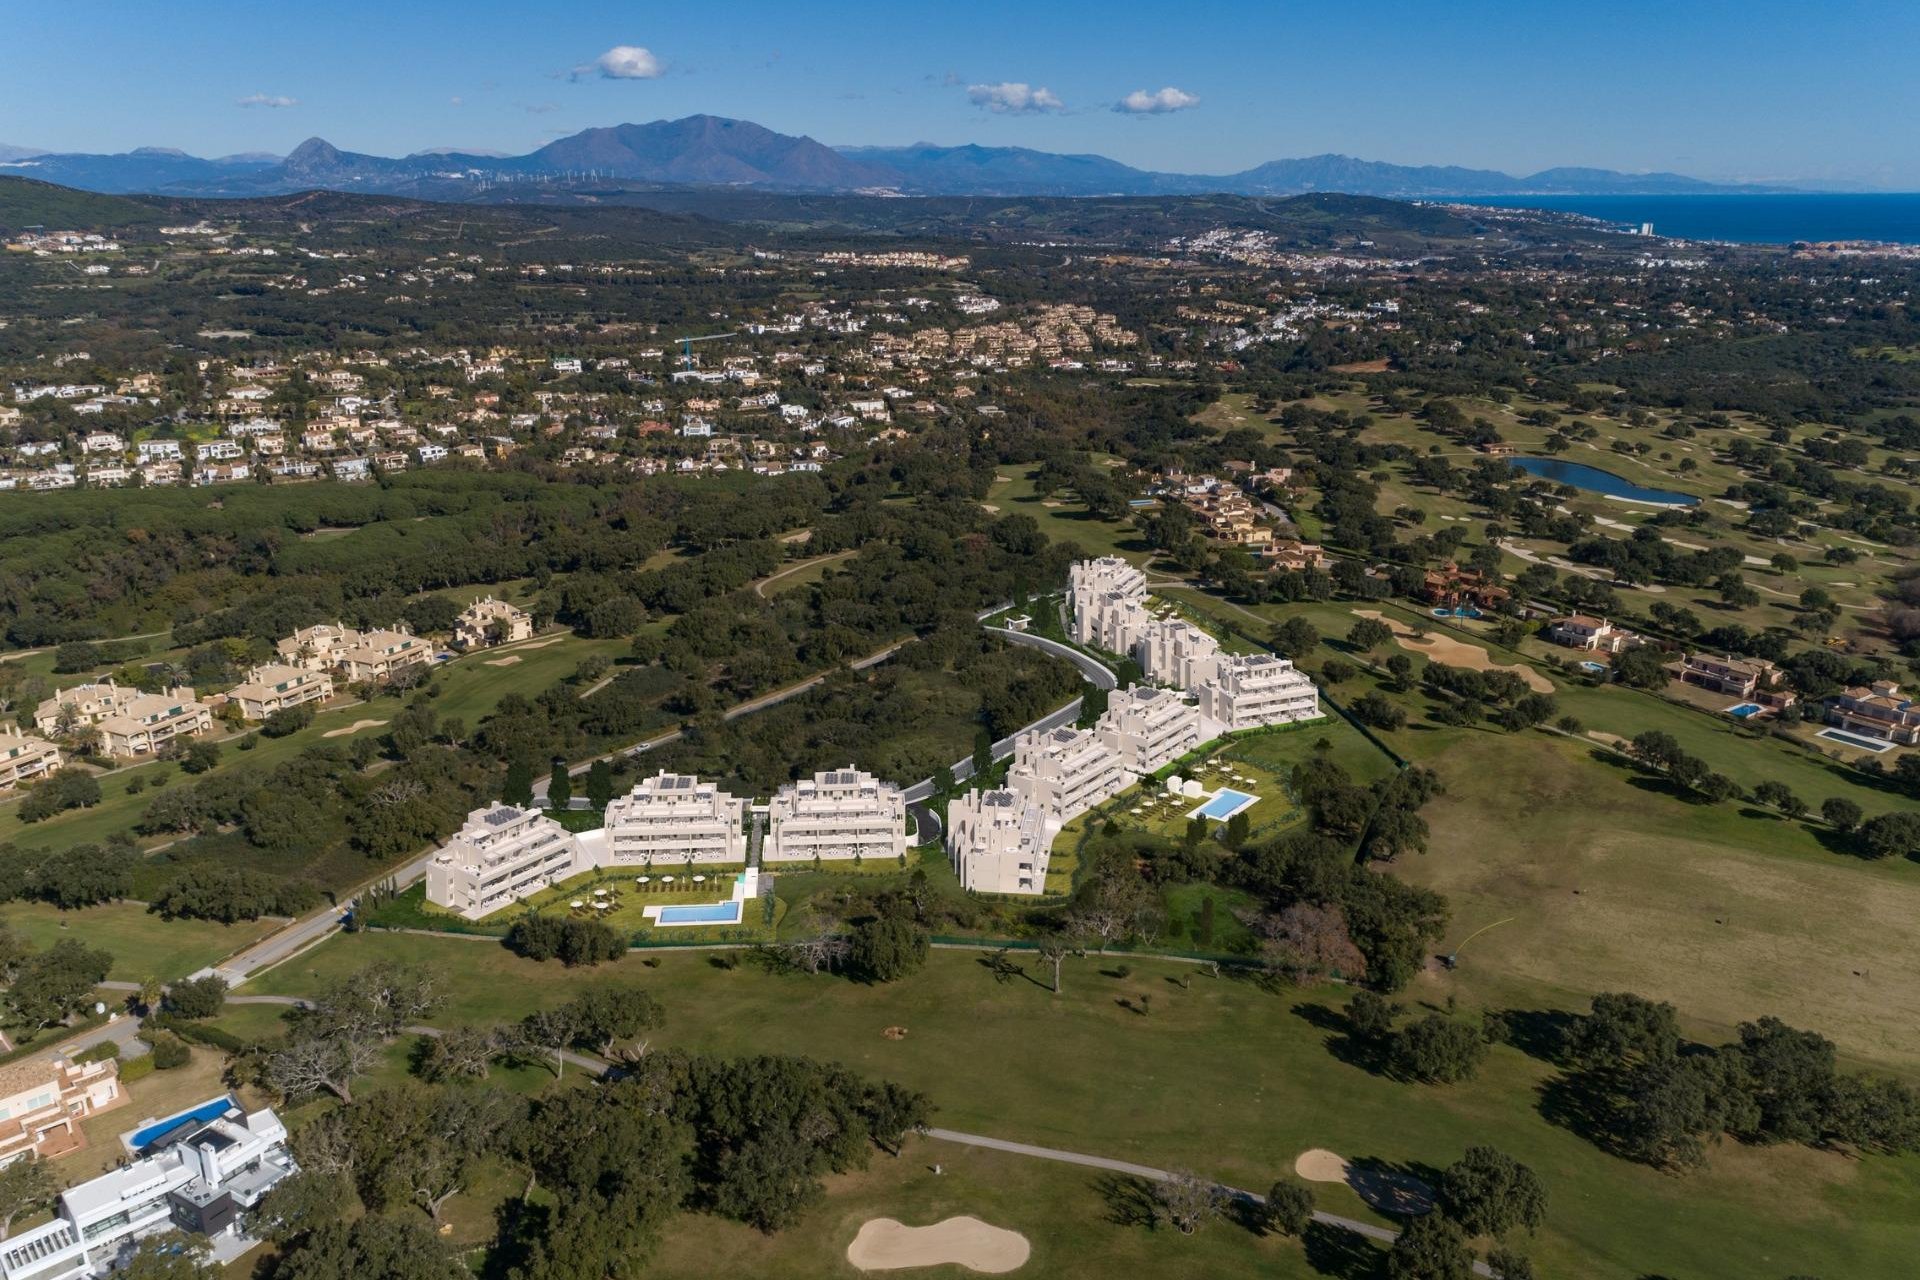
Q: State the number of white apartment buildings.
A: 10